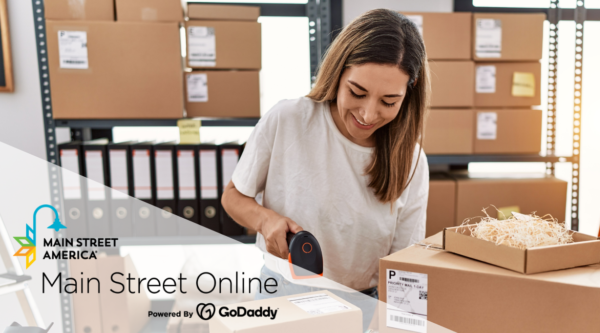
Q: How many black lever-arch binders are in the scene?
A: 8